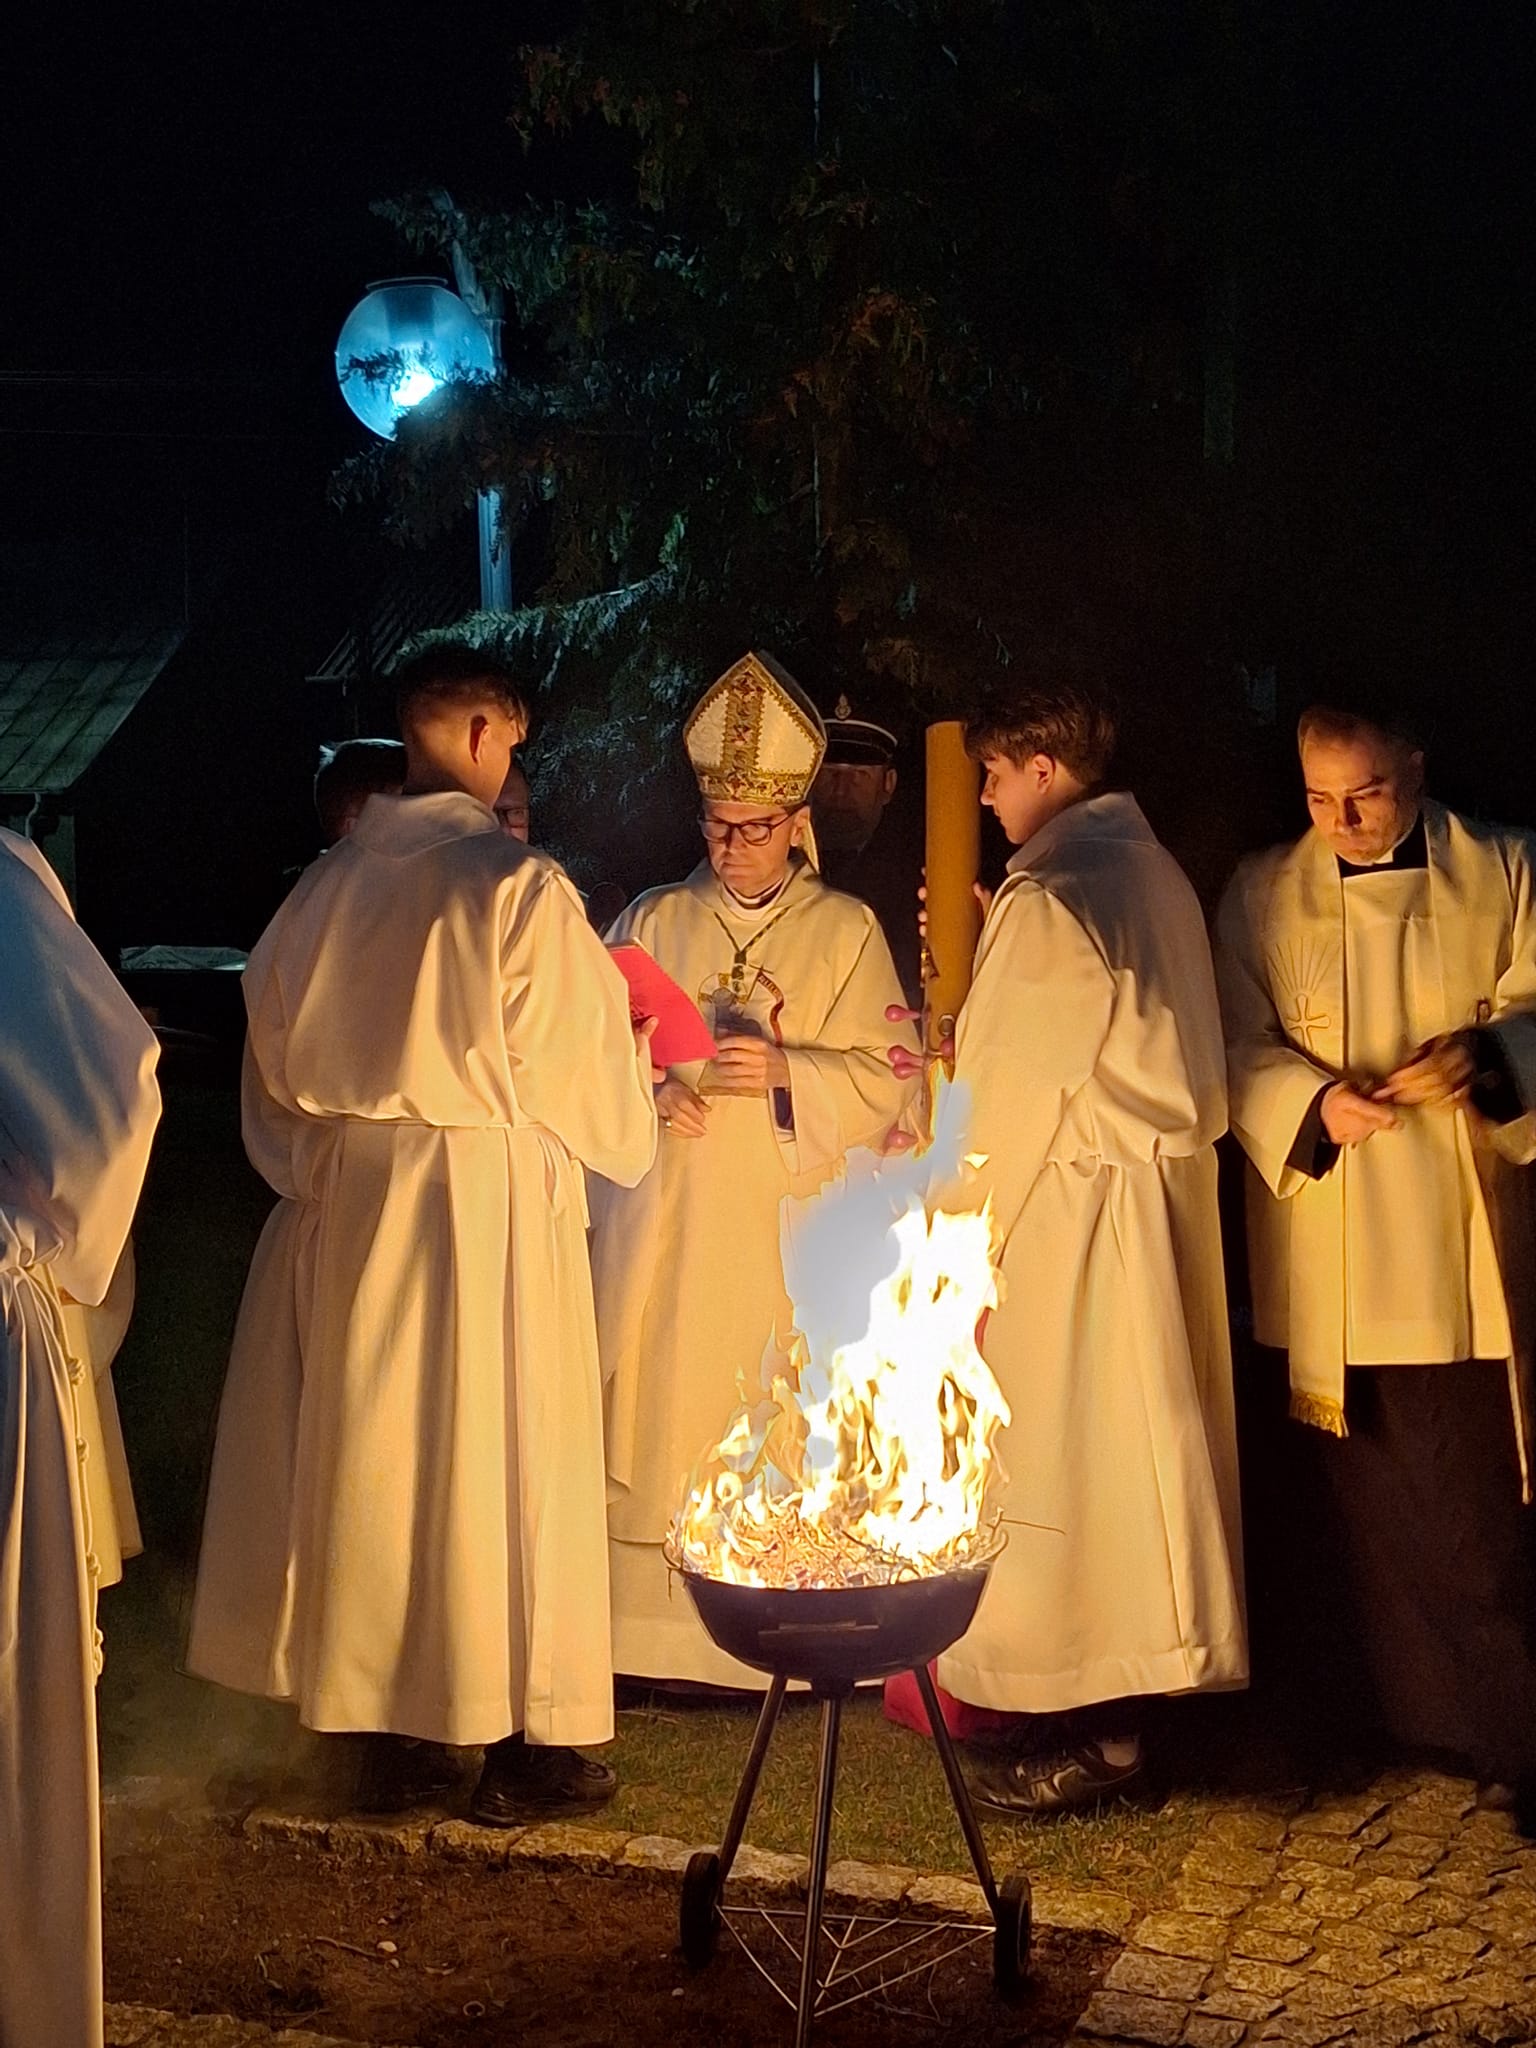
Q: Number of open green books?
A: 0